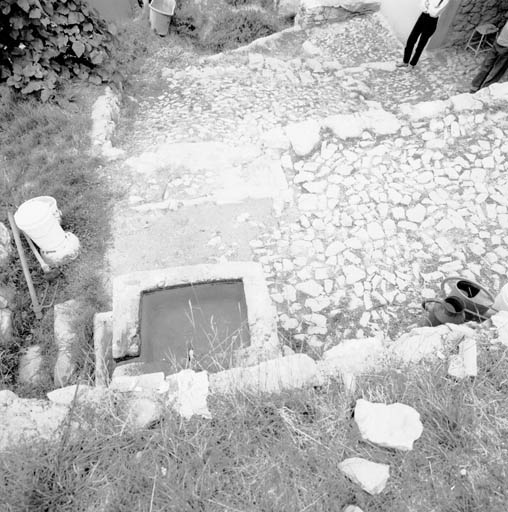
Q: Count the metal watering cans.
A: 2